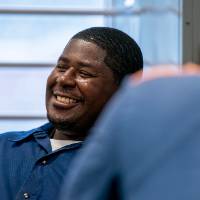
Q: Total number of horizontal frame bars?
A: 3